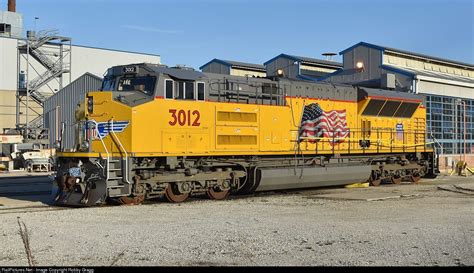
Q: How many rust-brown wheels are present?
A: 6